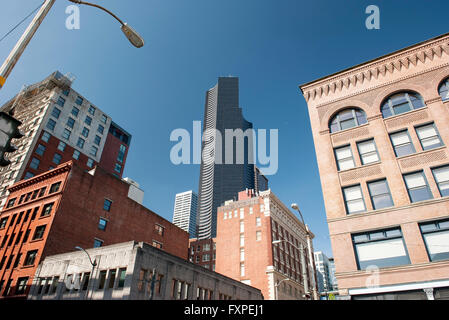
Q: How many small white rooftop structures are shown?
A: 1